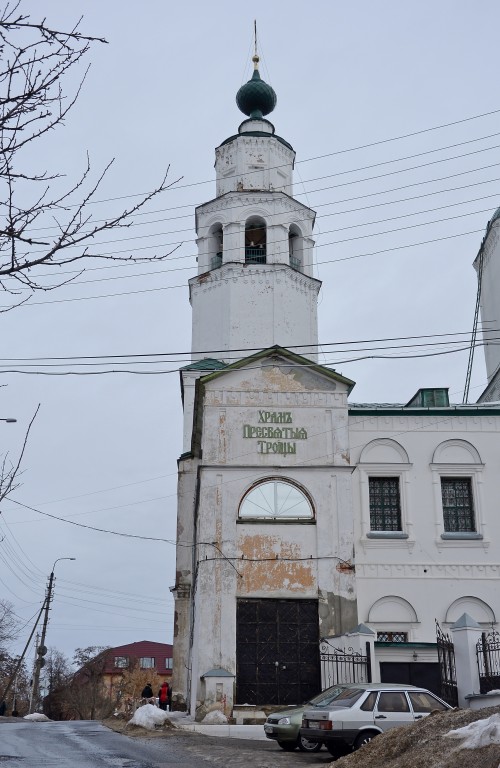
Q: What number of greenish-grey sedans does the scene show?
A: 1